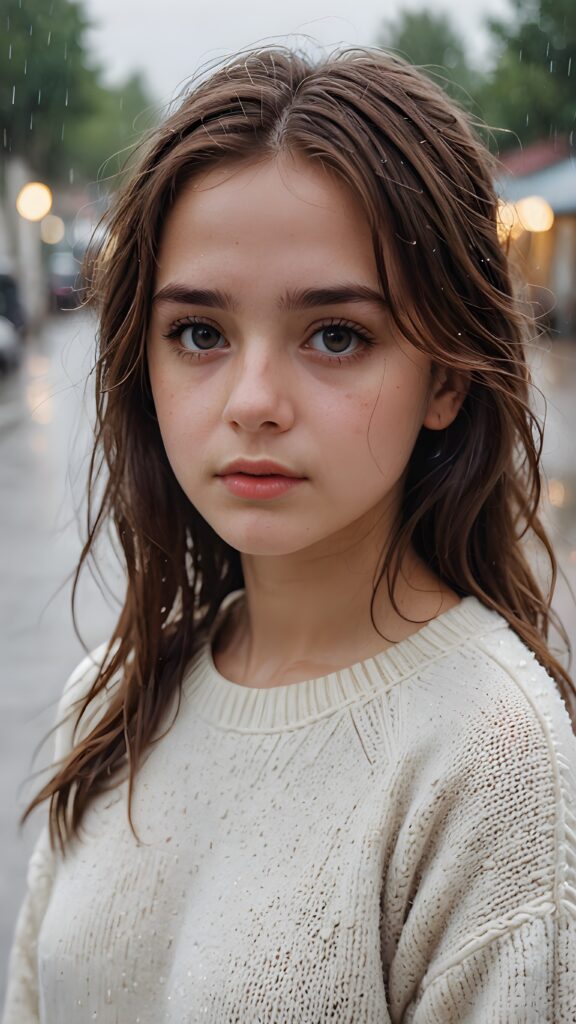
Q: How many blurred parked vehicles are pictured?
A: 3